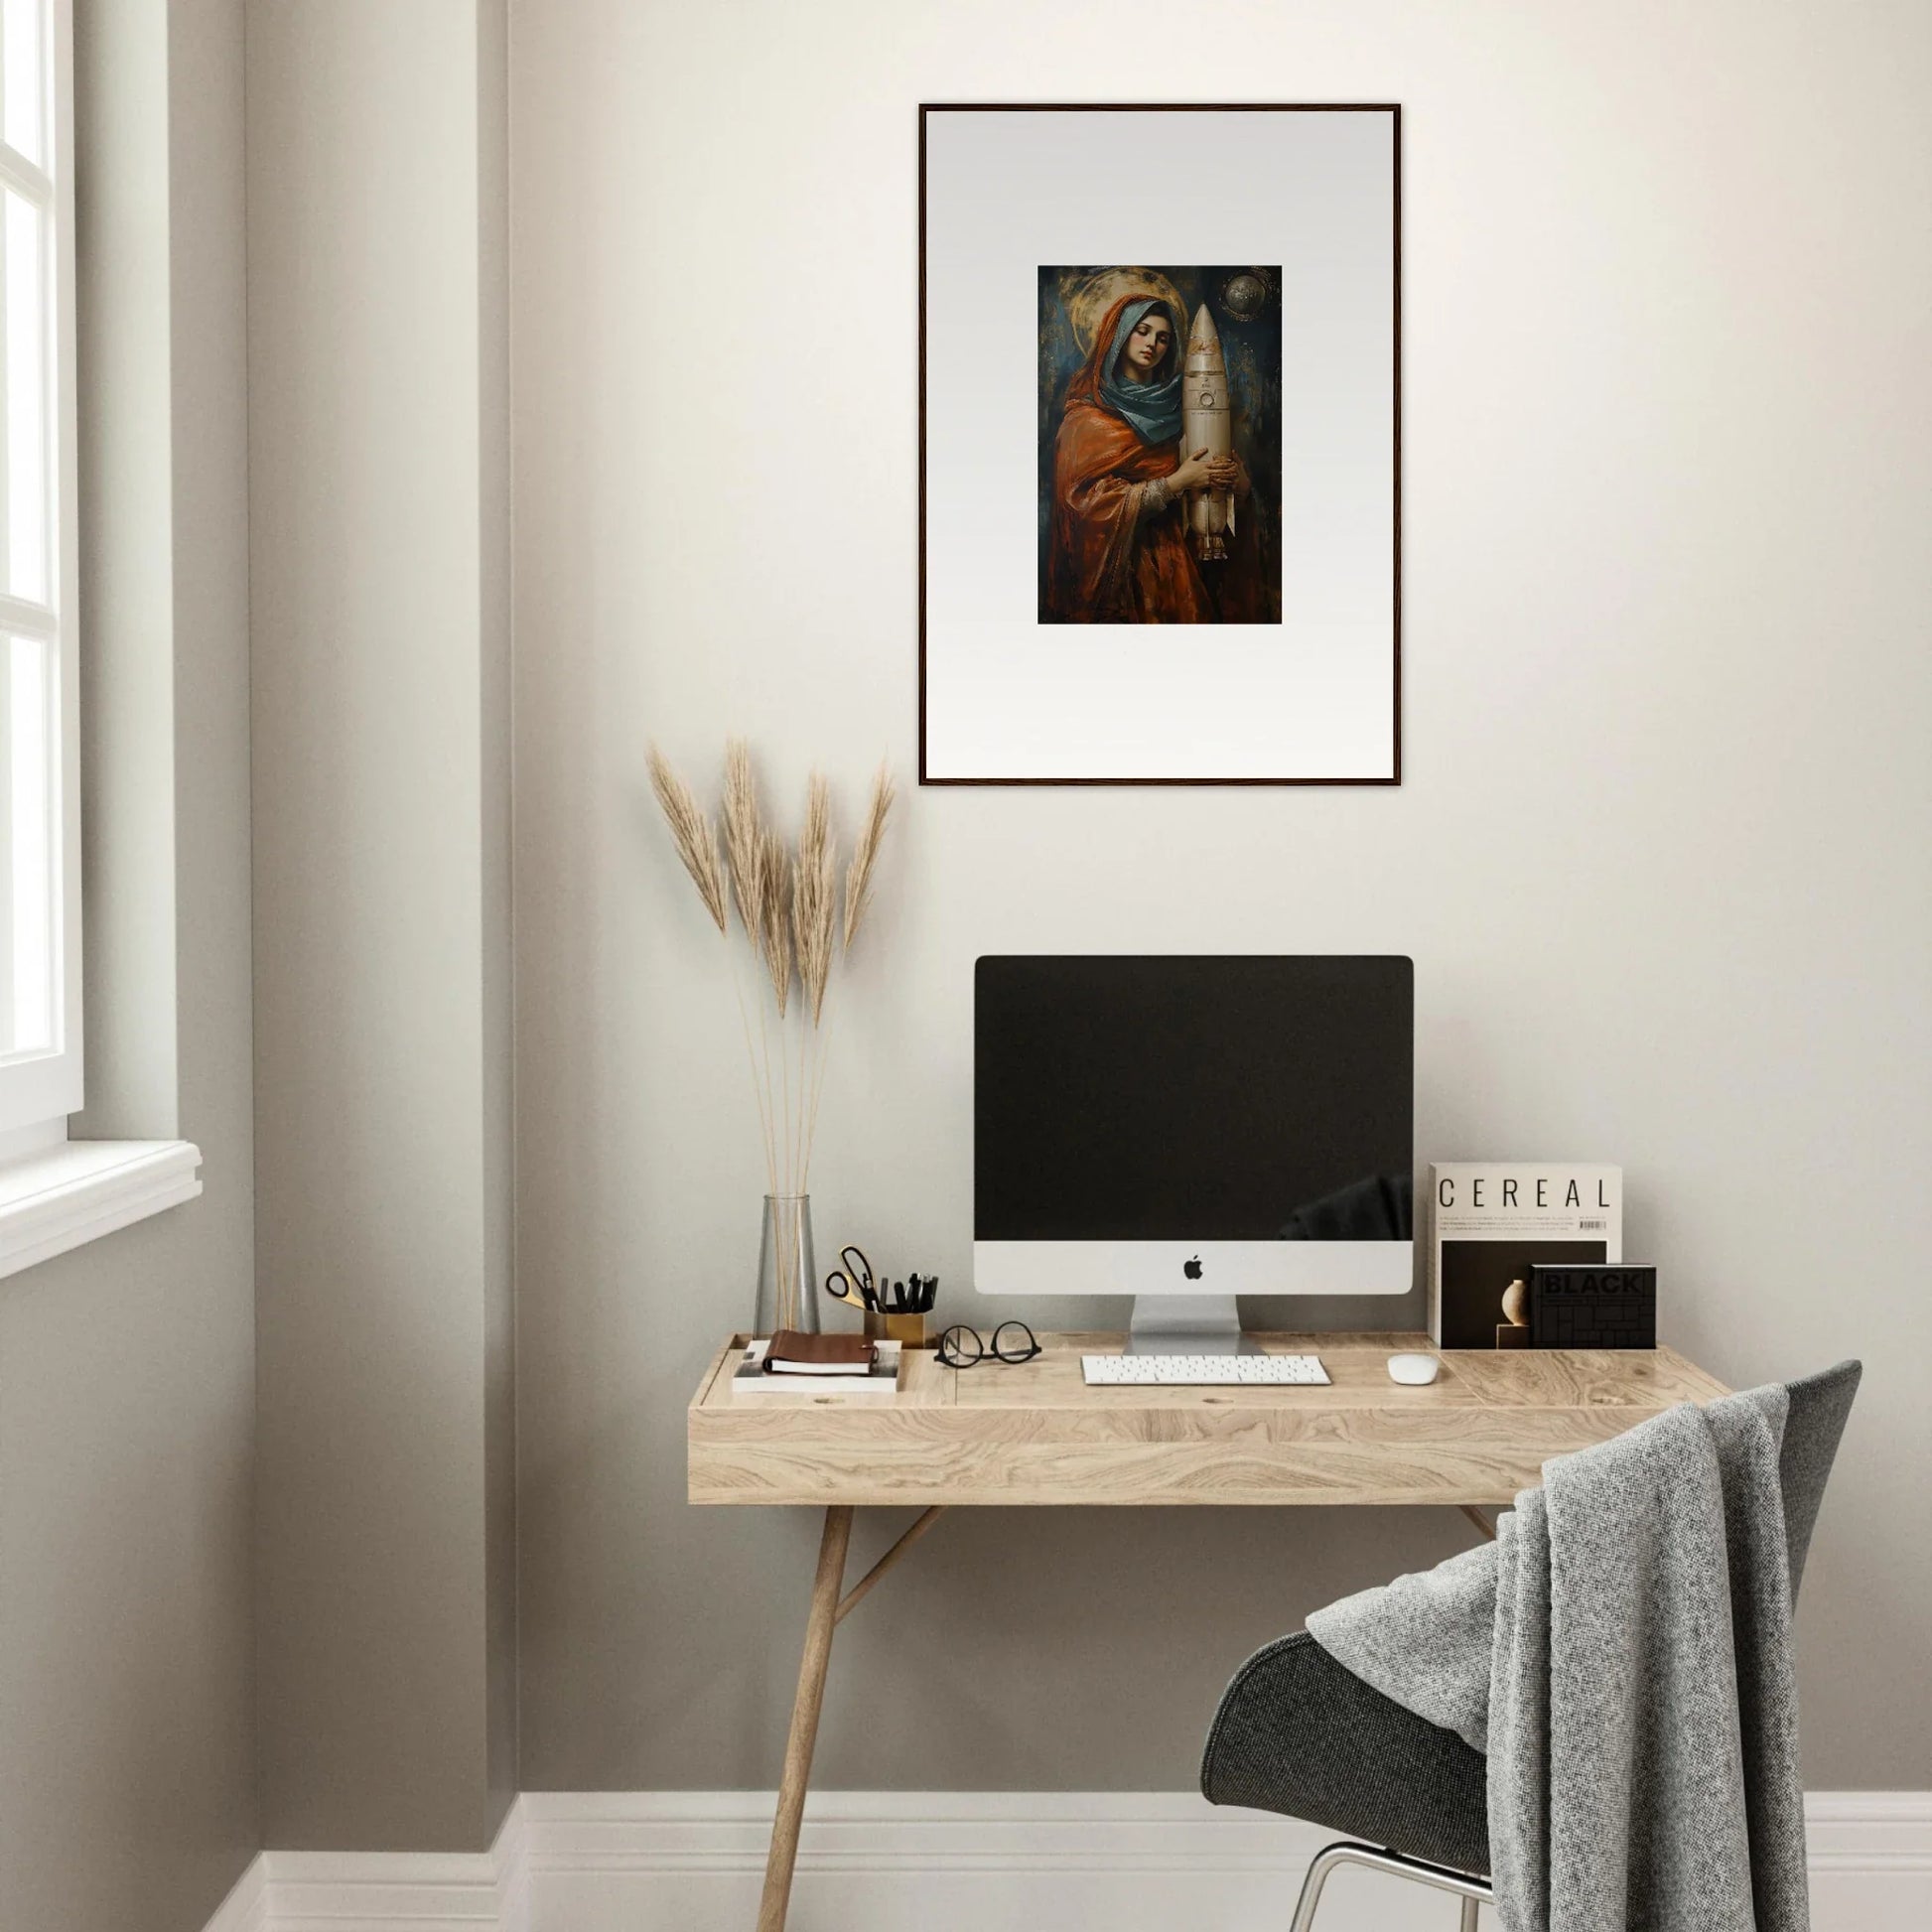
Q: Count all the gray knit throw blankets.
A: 1